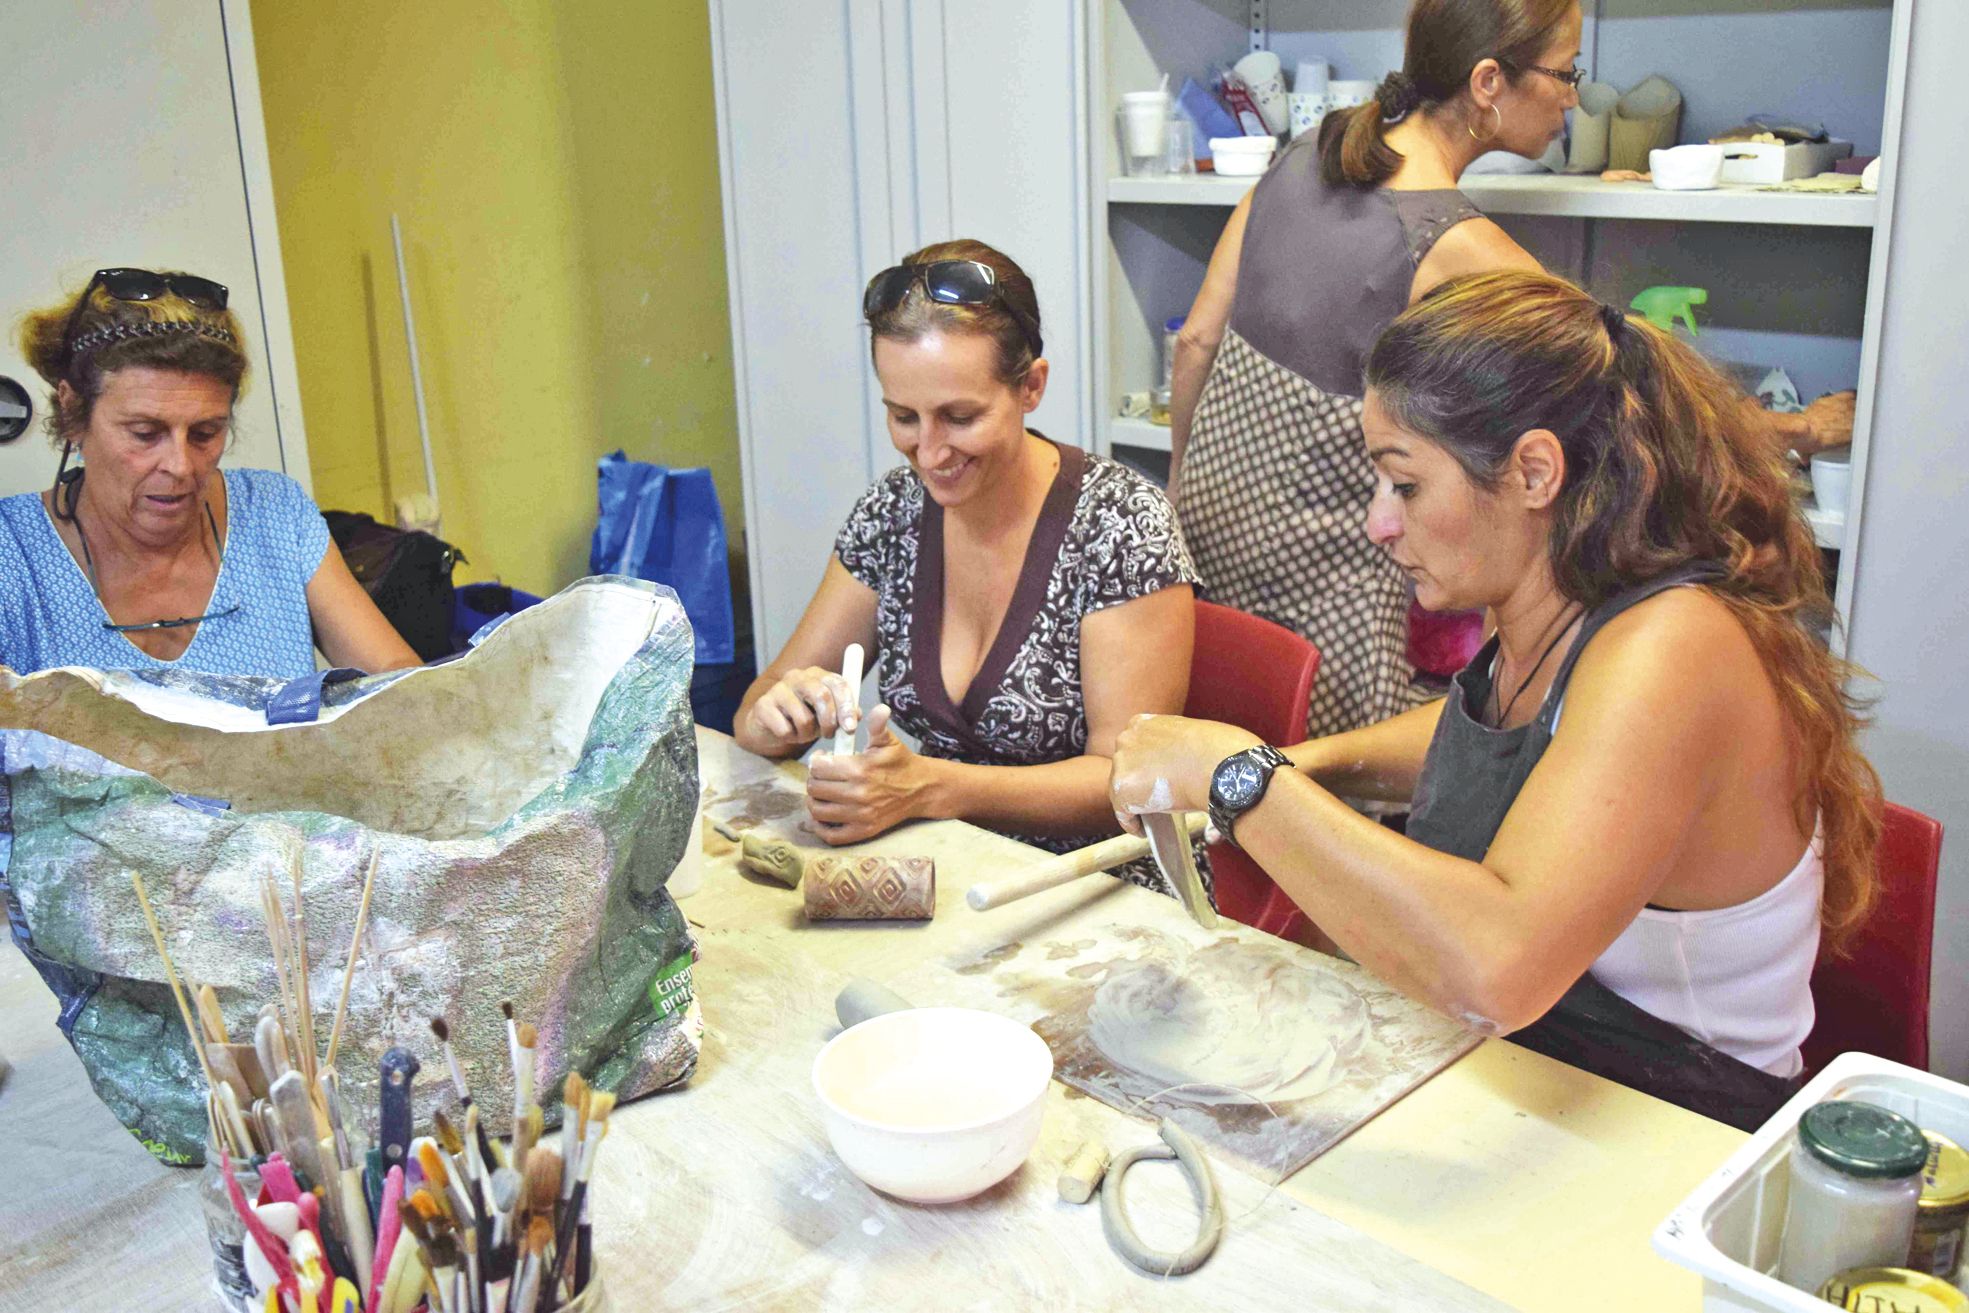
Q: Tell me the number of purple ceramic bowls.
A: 0